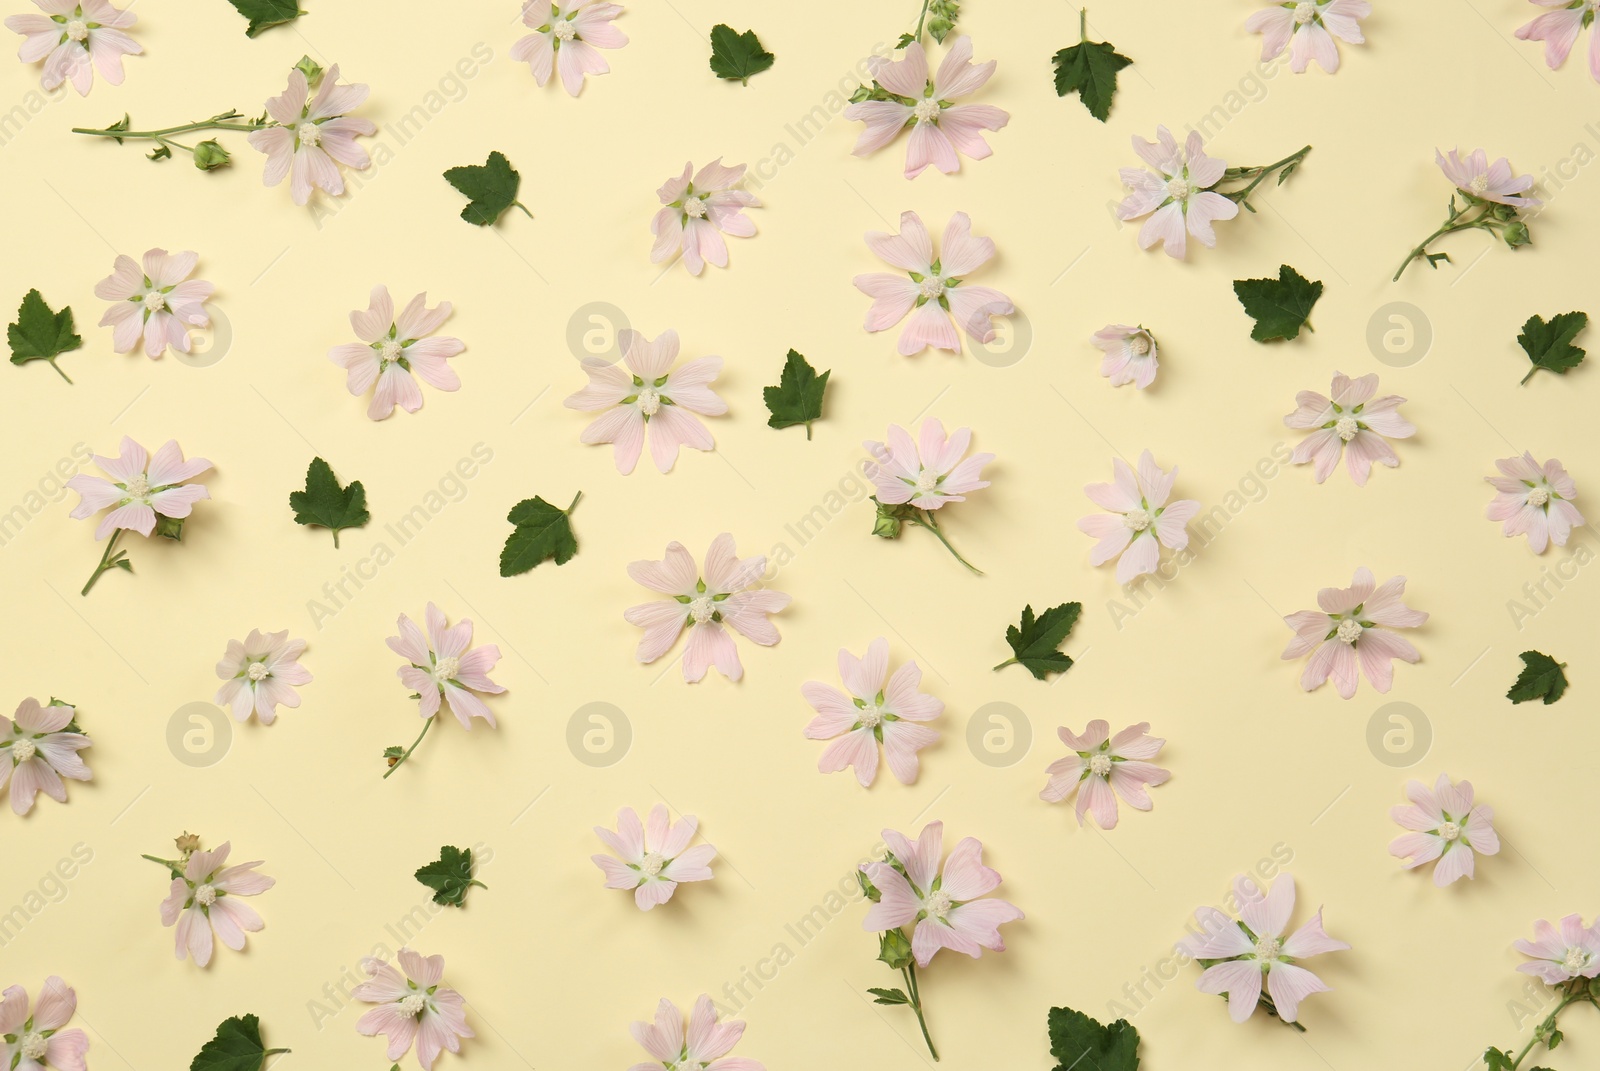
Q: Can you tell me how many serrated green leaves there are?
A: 15